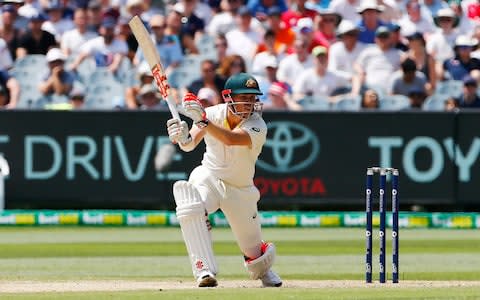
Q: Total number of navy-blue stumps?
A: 3